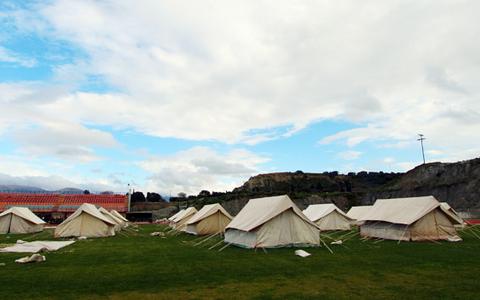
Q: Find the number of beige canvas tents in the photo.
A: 12